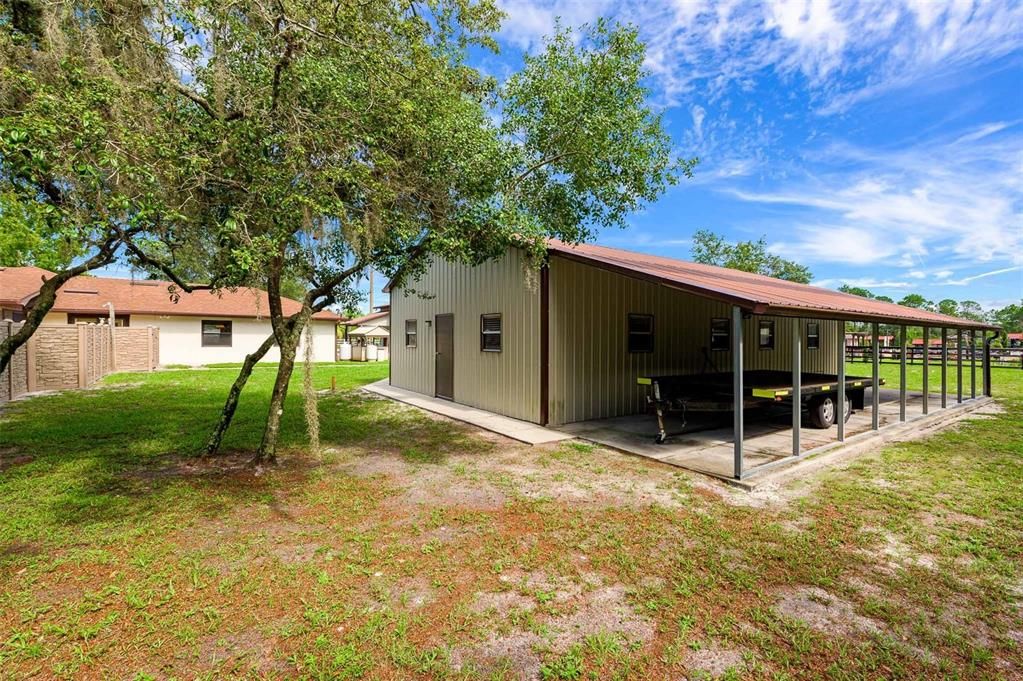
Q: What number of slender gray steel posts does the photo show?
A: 10